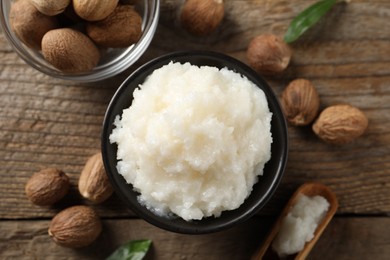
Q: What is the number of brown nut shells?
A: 12